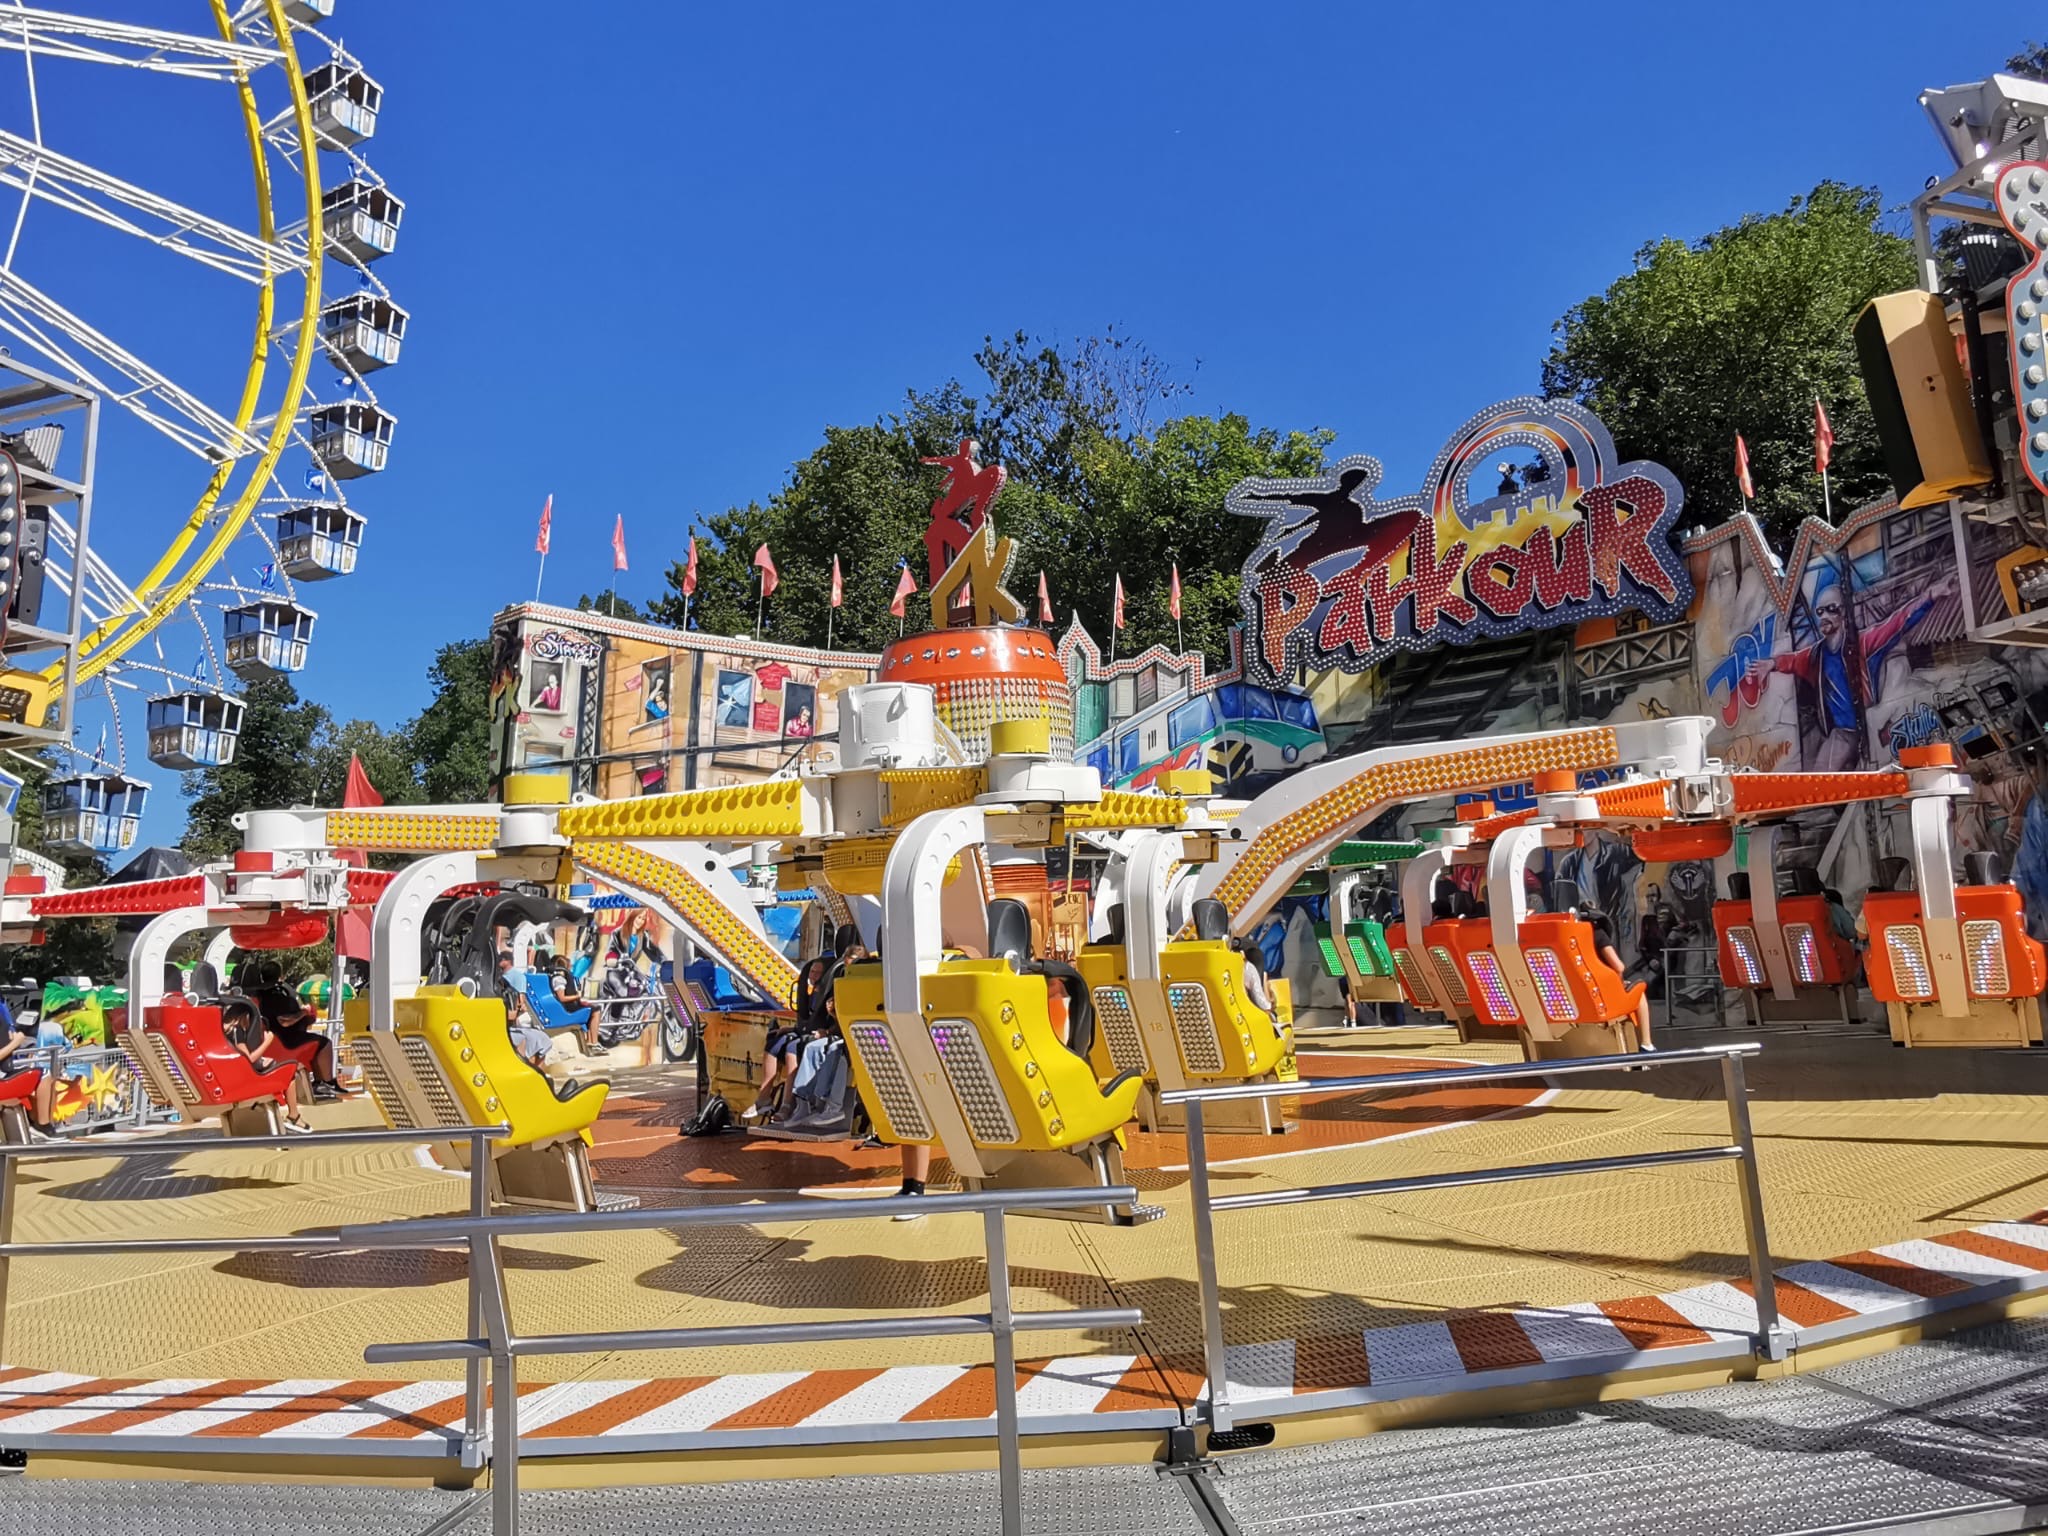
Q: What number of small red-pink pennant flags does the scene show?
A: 11